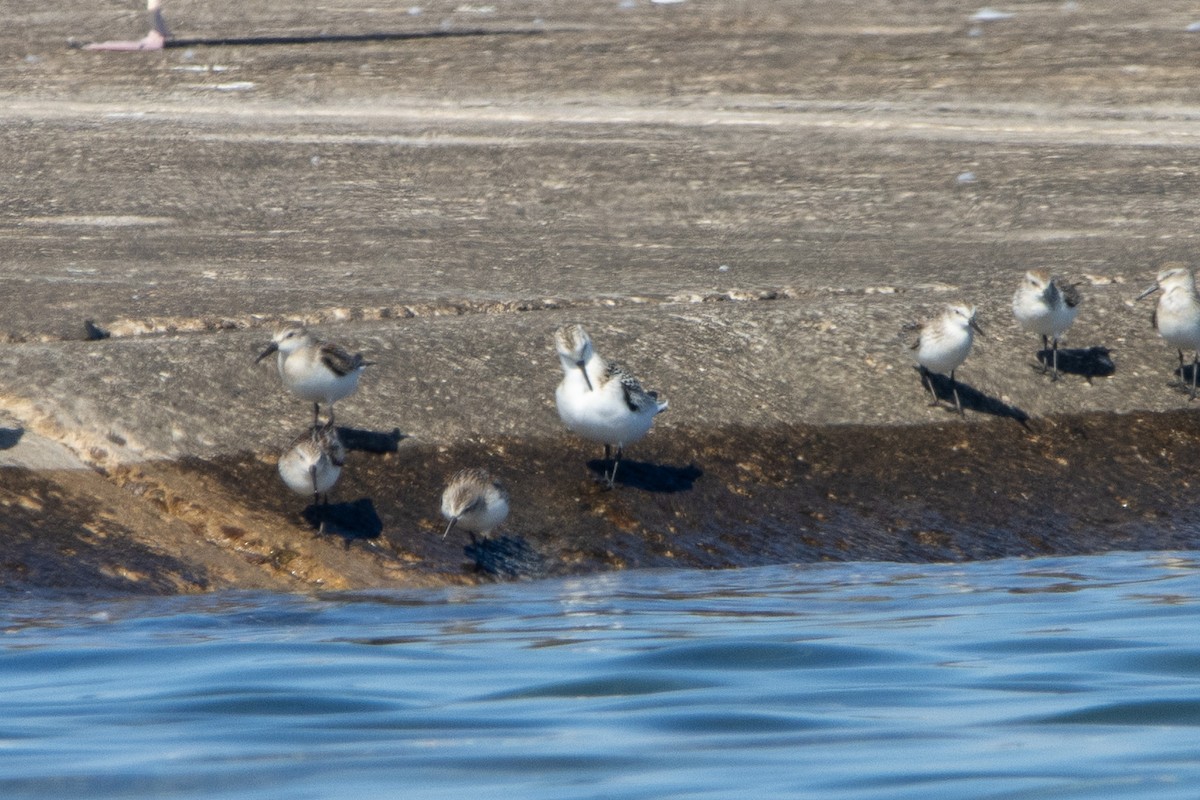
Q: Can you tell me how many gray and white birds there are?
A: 7